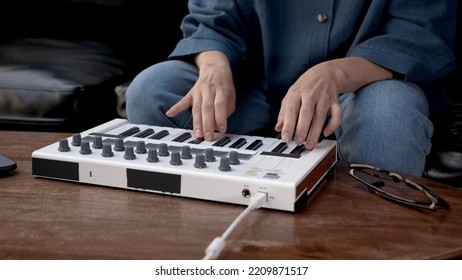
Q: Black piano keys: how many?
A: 10